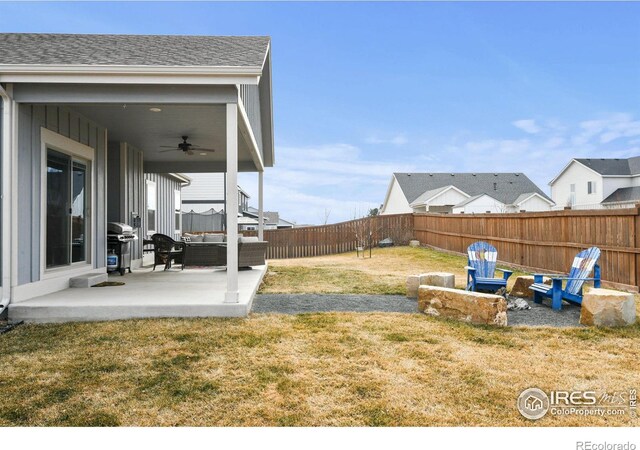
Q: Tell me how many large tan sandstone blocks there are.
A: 4